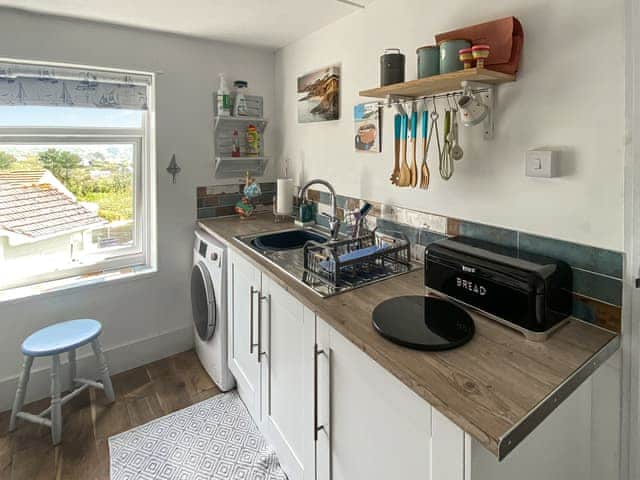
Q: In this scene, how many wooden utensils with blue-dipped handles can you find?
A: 4